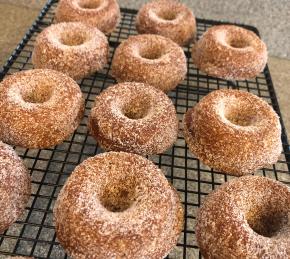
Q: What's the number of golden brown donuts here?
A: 11